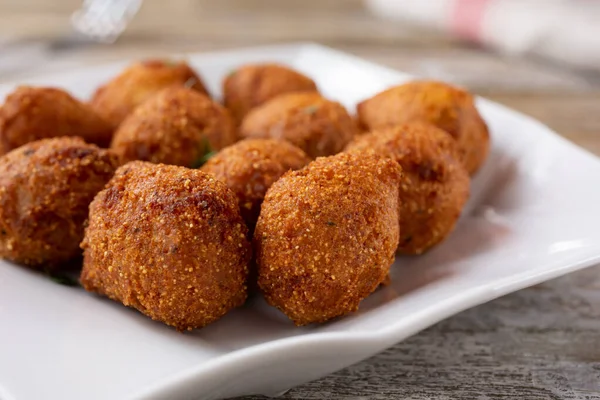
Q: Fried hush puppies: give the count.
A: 11